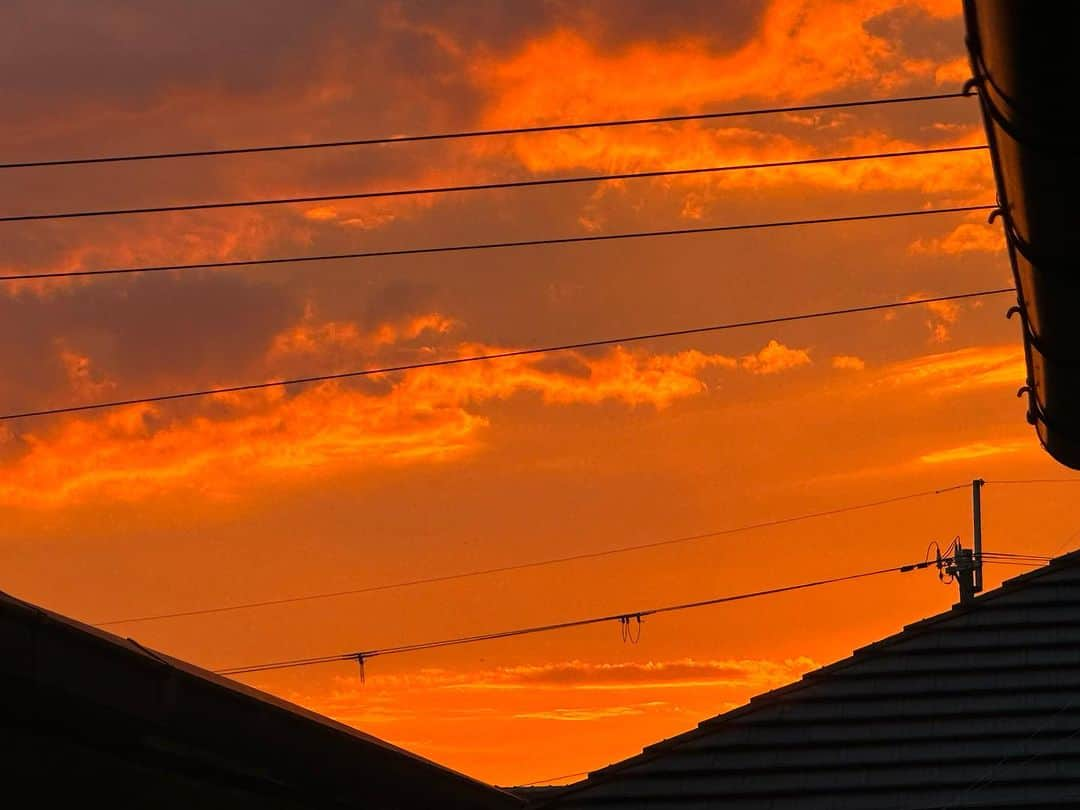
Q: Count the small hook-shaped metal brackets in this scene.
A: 4